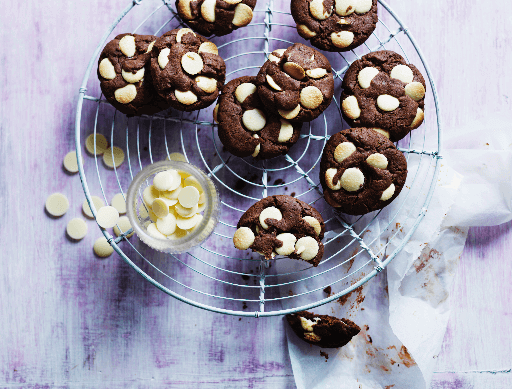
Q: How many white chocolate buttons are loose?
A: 11